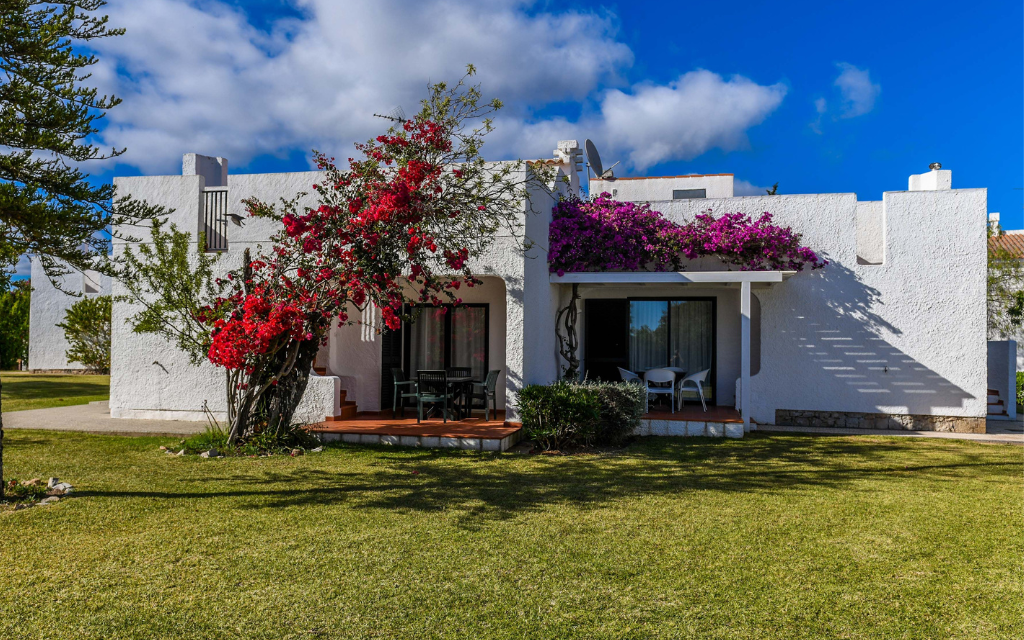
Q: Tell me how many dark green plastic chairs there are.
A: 4